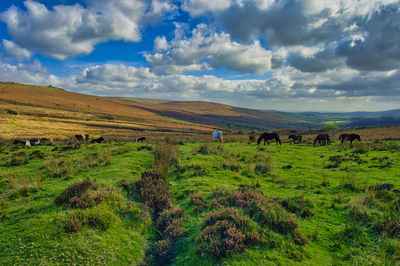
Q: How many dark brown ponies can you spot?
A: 4